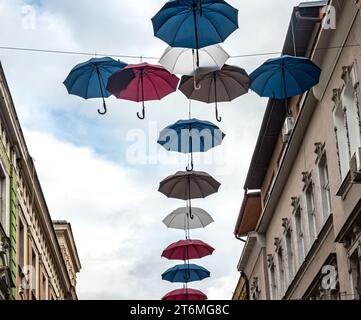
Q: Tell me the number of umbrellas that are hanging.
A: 12